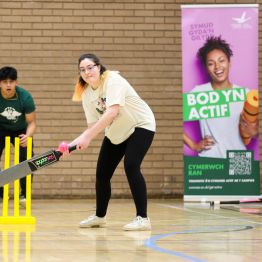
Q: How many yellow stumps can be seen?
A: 3